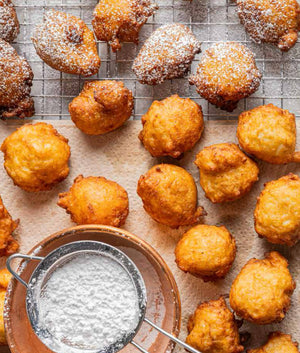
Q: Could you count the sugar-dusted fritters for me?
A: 7